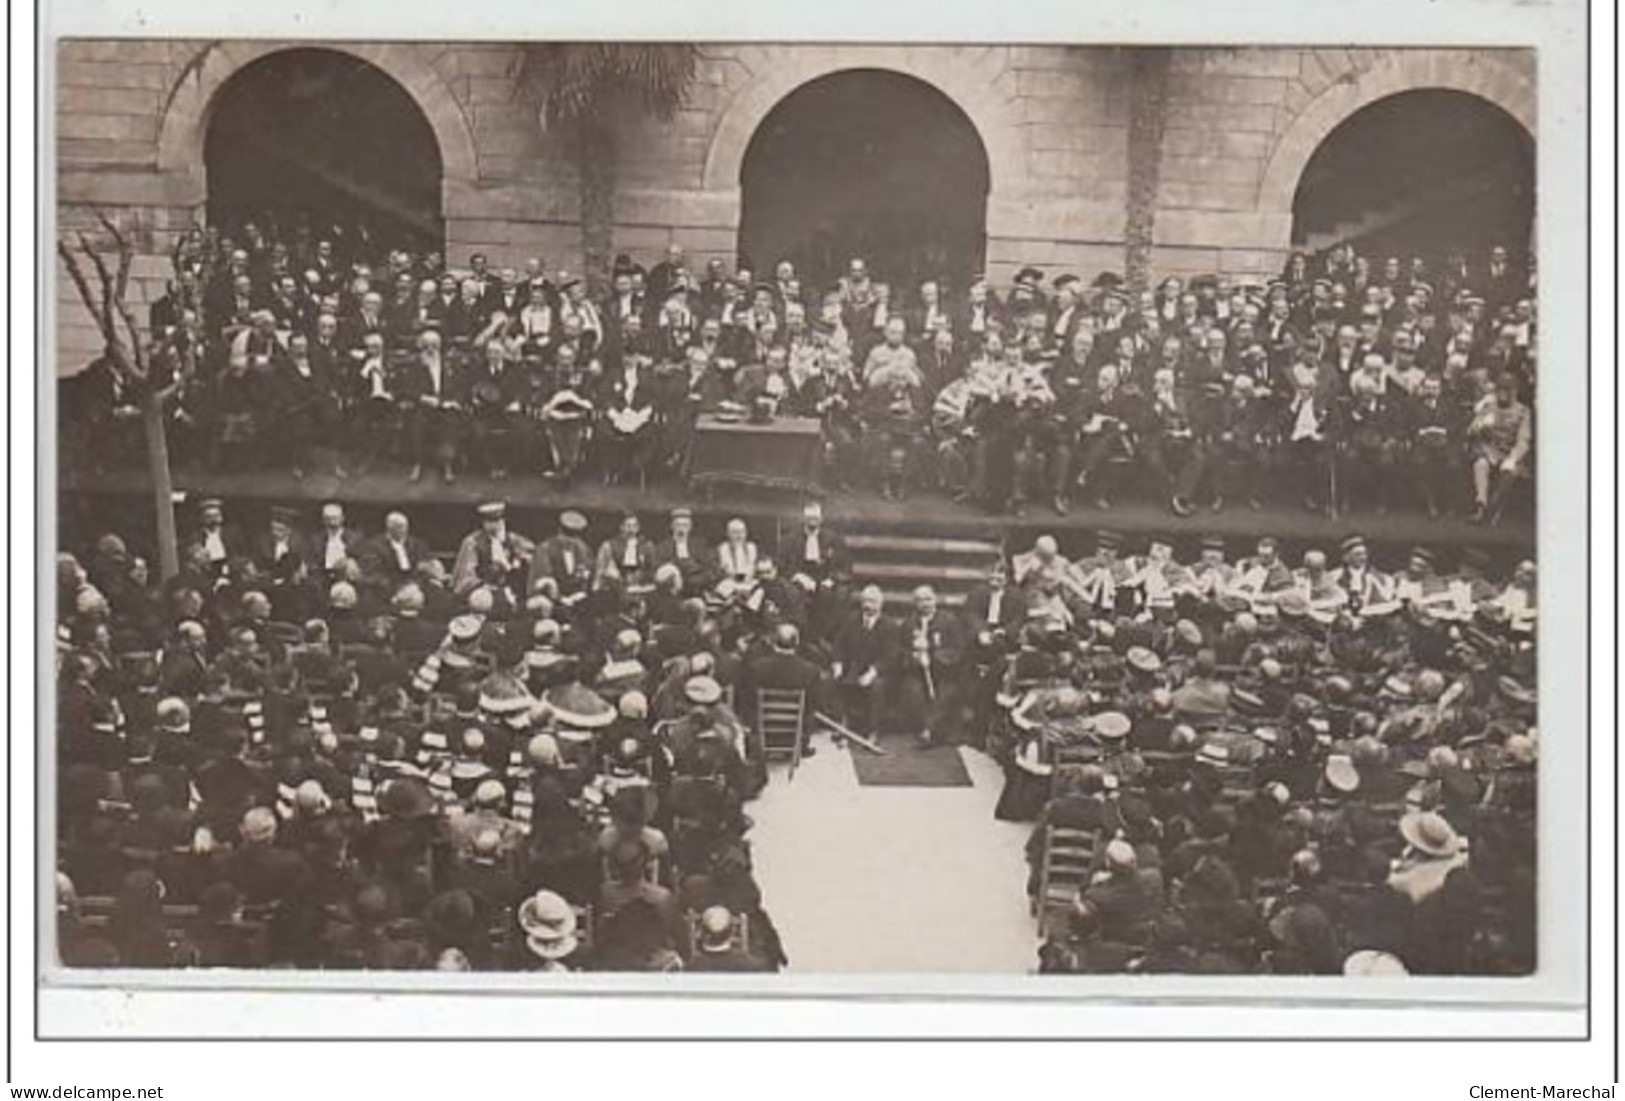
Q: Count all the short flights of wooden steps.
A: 1